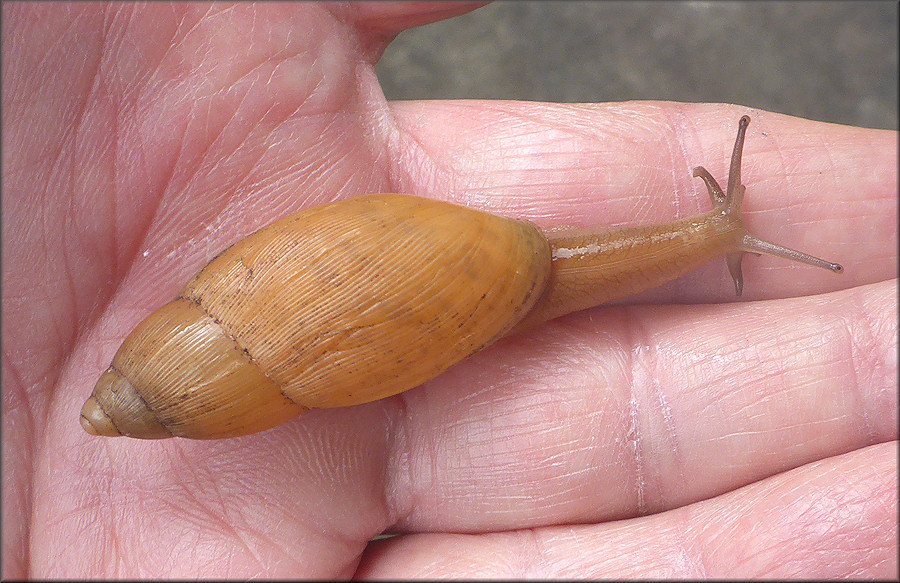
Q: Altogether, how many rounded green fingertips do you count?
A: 0